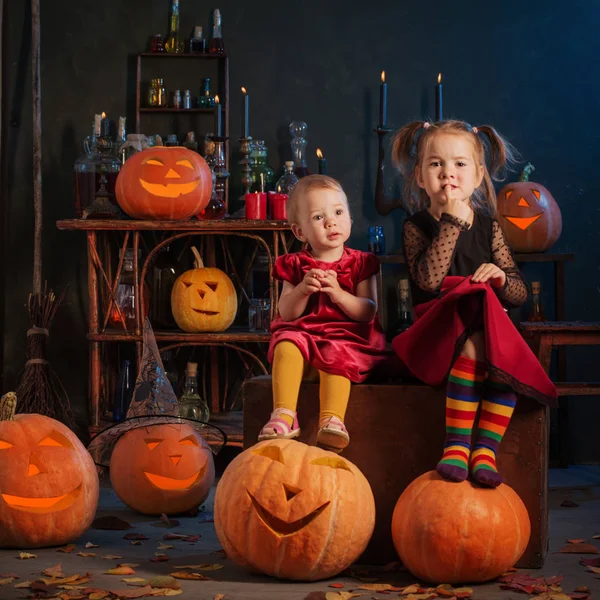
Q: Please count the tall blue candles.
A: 4